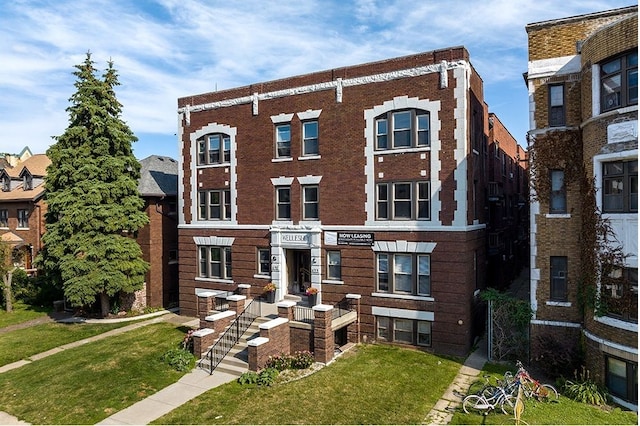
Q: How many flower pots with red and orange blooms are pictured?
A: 2